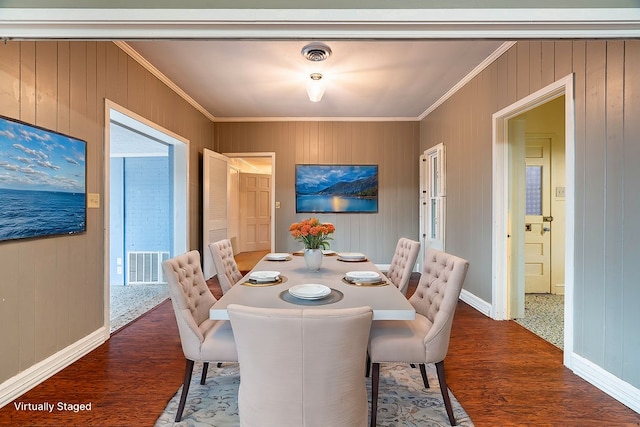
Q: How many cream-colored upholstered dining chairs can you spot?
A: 5